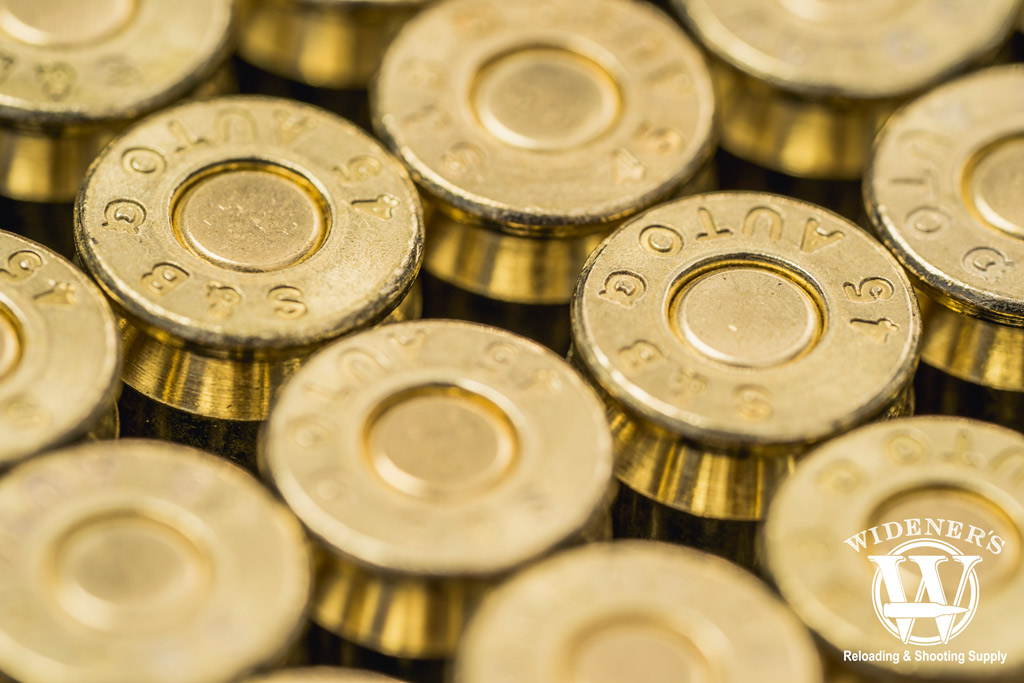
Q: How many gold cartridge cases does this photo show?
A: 13